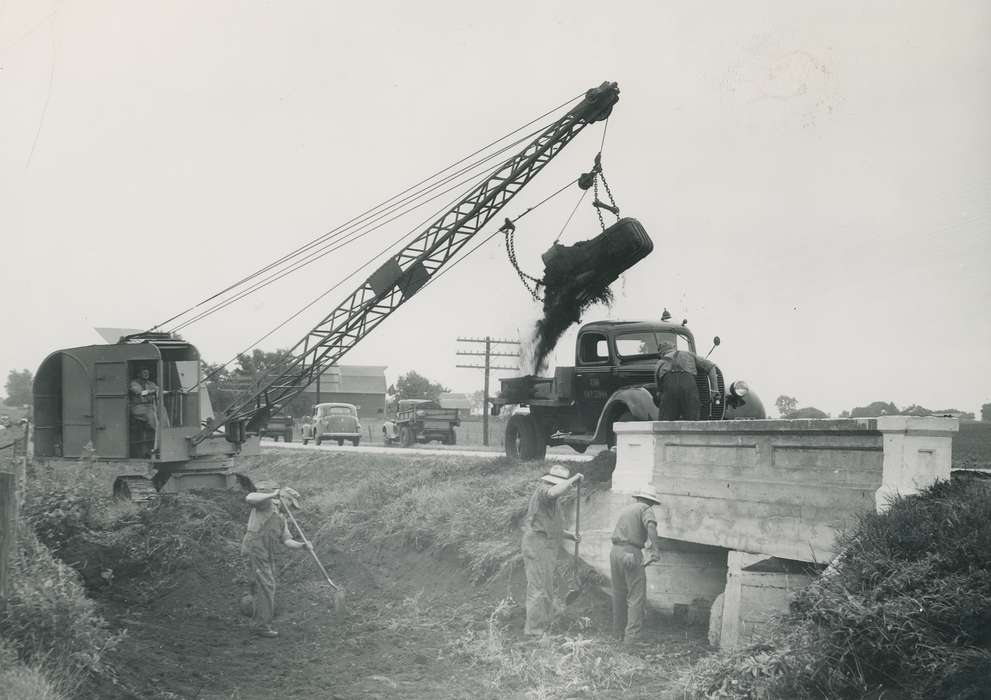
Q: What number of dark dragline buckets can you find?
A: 1